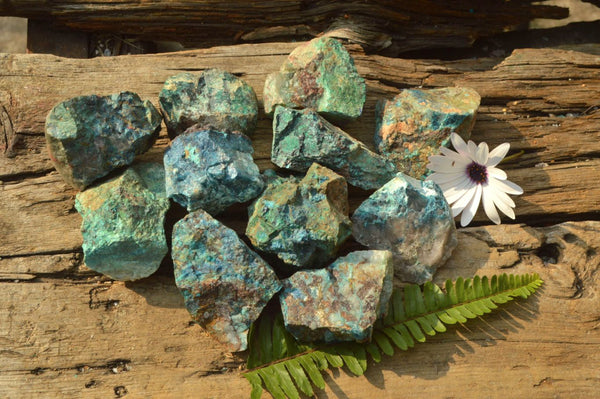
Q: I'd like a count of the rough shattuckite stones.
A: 11